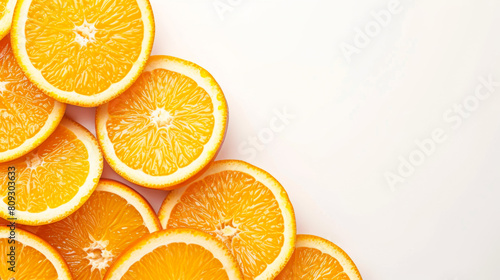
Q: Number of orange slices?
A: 10